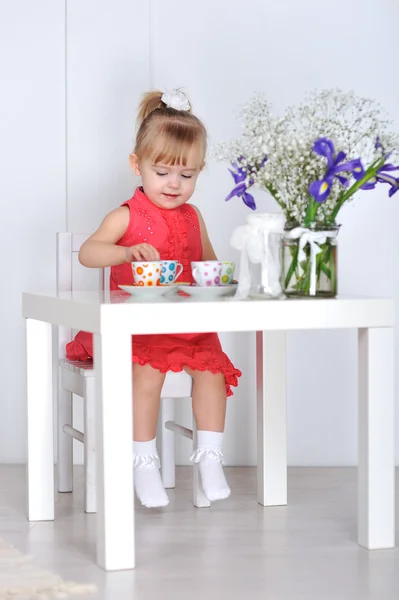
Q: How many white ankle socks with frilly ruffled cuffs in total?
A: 2